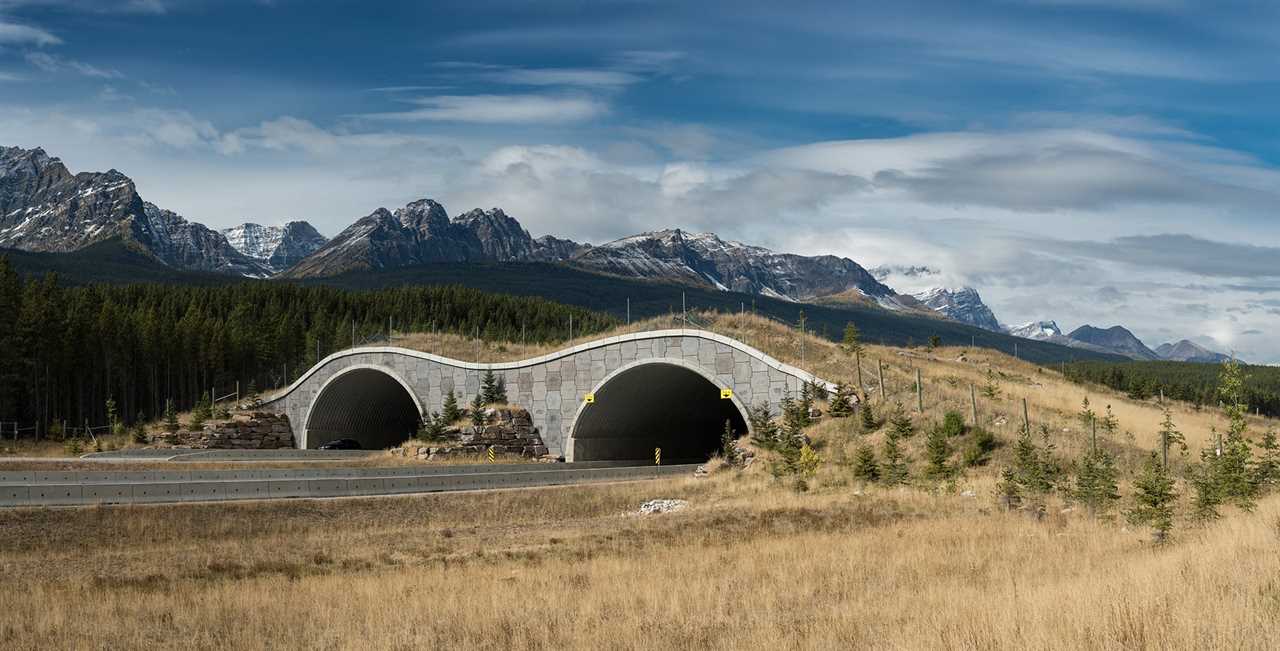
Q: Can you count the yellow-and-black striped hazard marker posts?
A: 2